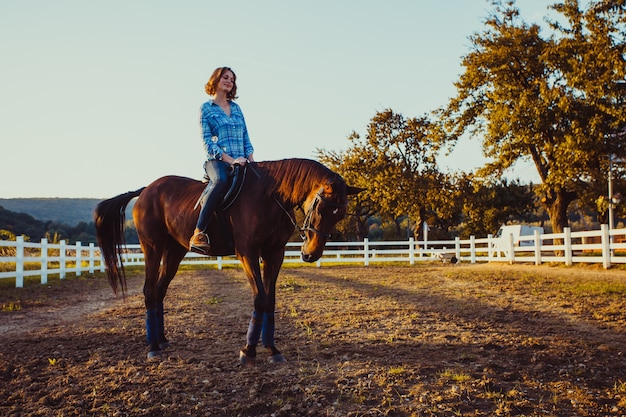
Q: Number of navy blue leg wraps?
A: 4